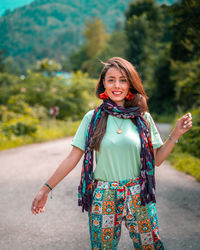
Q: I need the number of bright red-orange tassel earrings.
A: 2